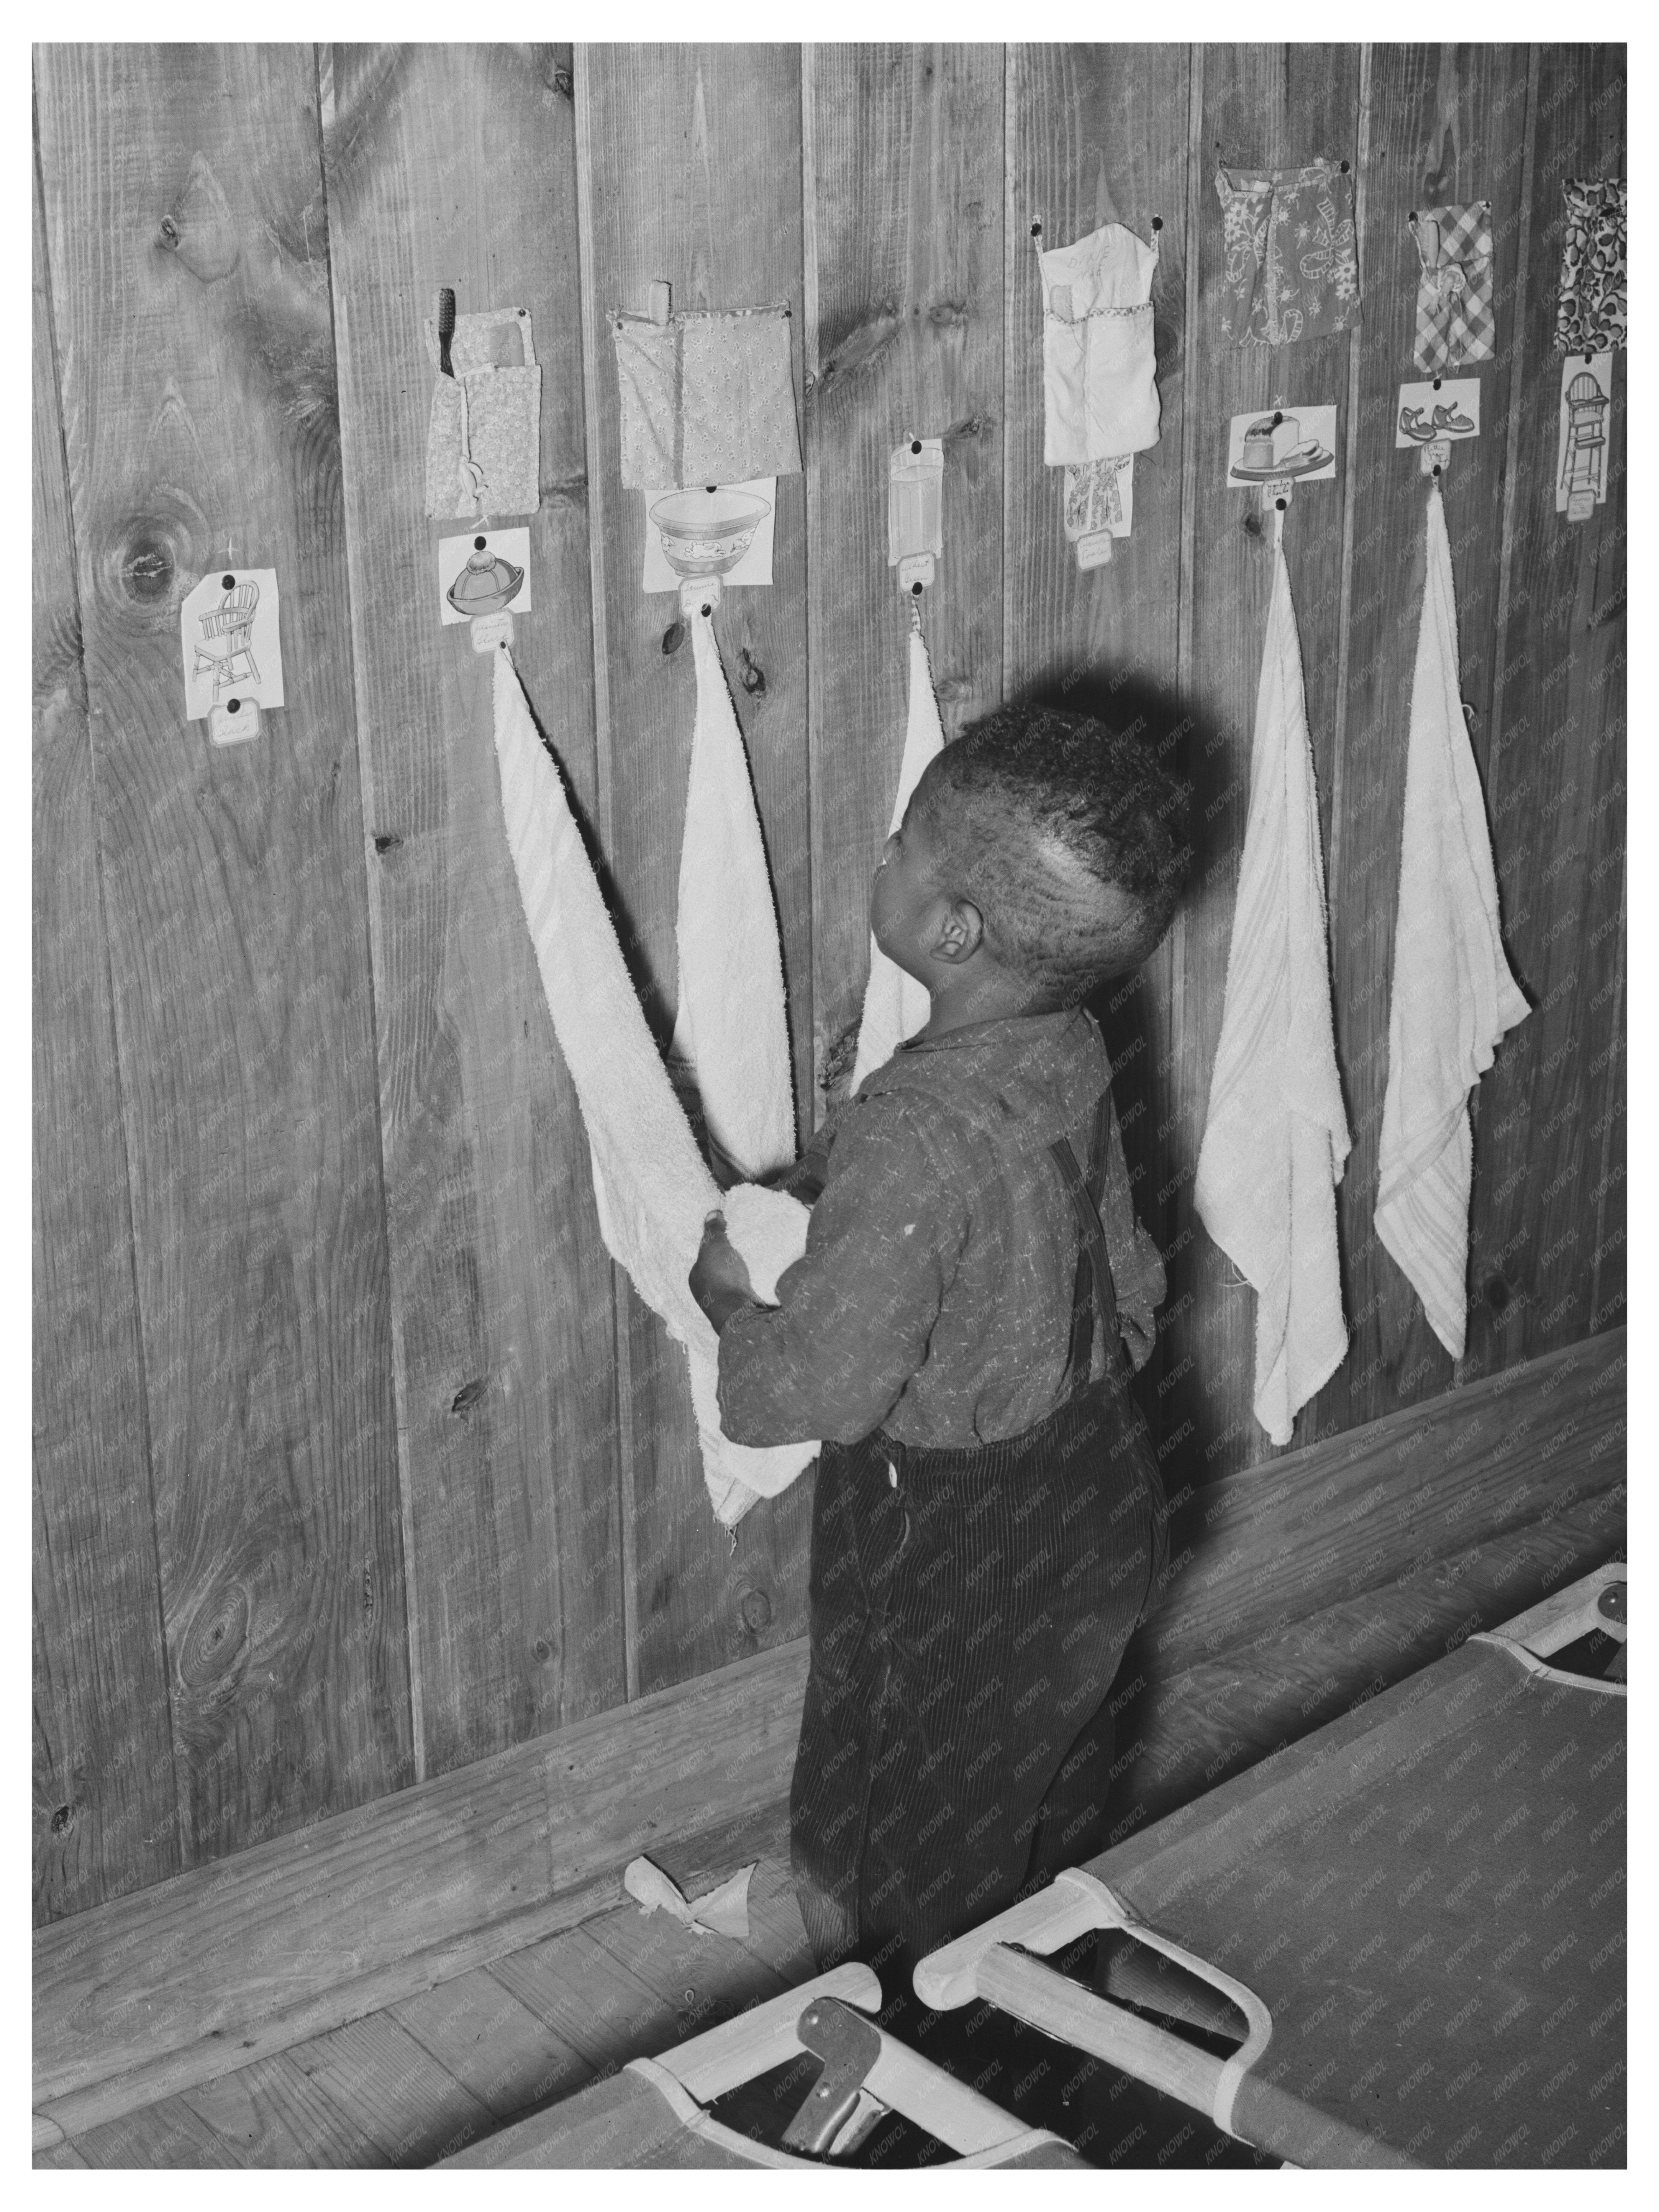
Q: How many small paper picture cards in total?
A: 8